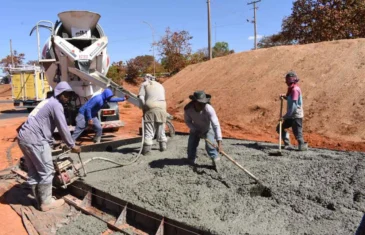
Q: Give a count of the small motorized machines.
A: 1